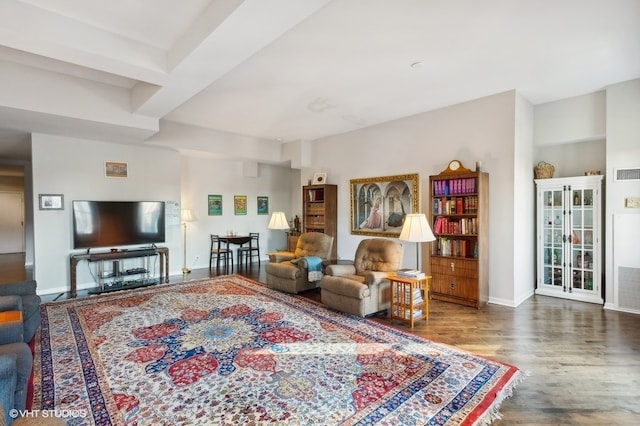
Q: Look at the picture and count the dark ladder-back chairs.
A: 2